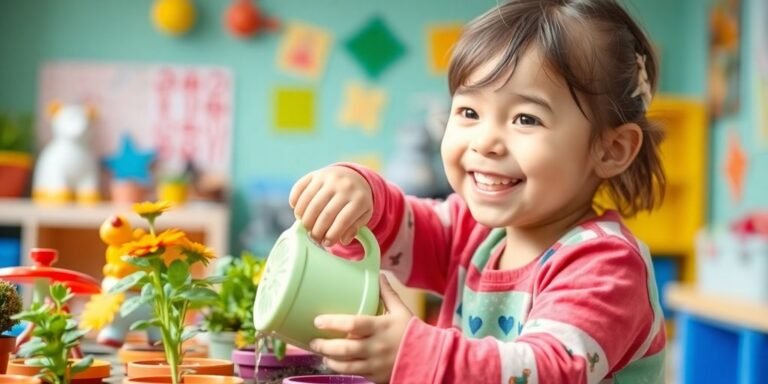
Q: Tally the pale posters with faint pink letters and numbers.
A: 1